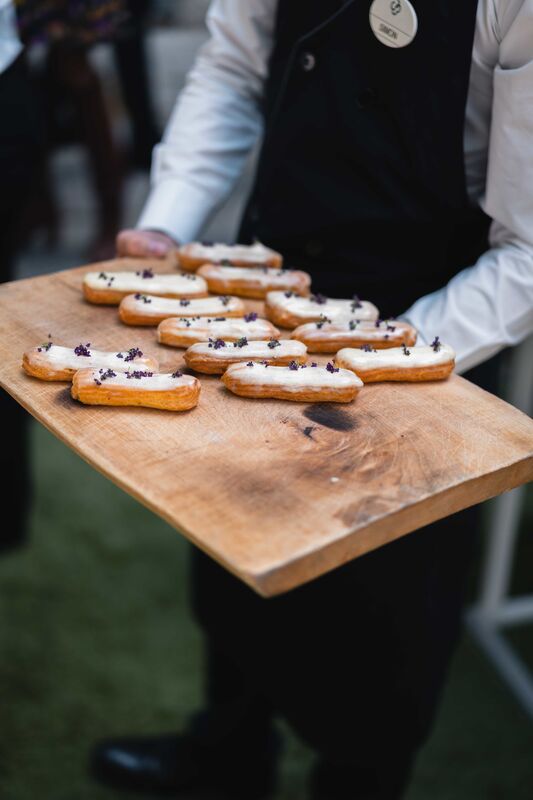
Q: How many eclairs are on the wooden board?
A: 12